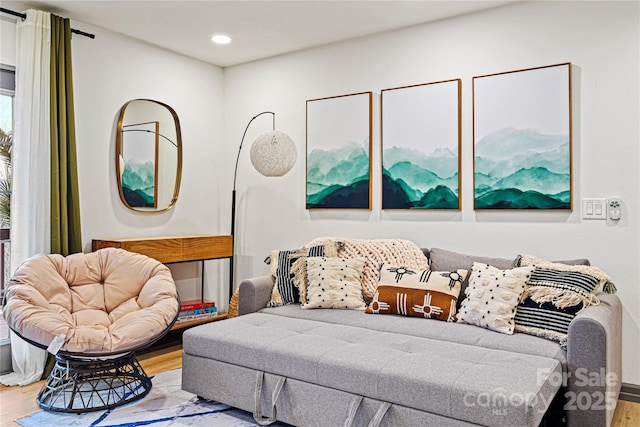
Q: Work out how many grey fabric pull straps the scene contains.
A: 2